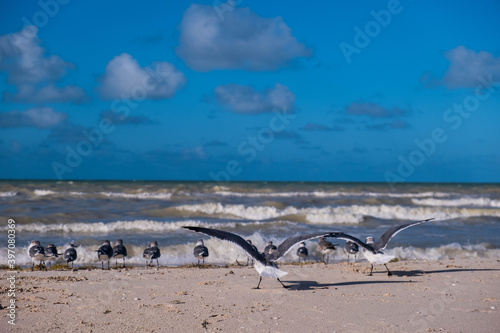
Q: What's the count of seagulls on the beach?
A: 14